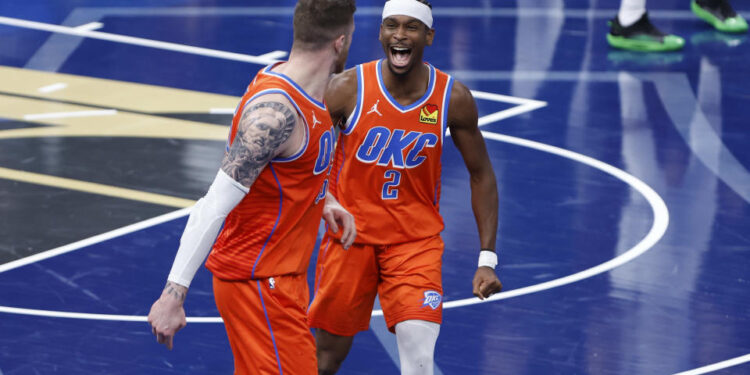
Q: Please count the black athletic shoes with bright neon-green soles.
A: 2